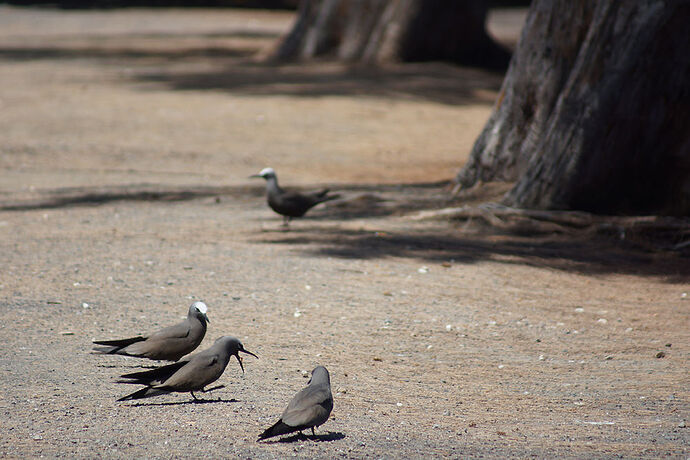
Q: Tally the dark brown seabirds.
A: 4